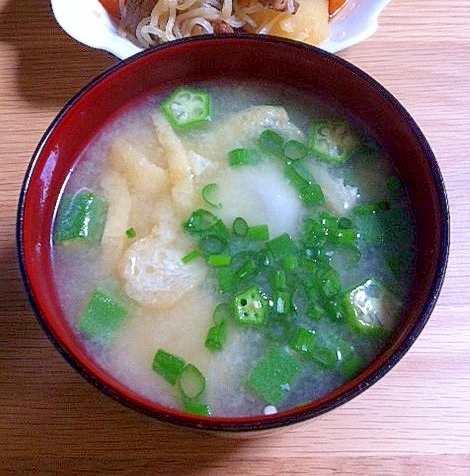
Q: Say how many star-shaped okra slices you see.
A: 4